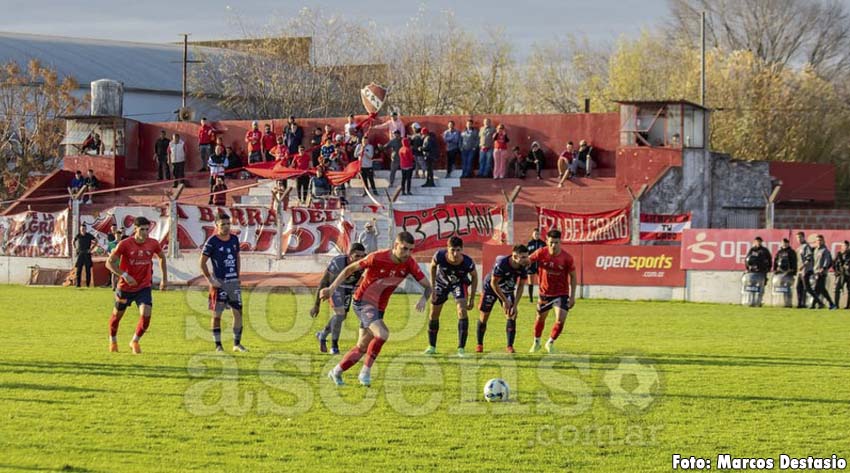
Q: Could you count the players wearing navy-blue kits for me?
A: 4